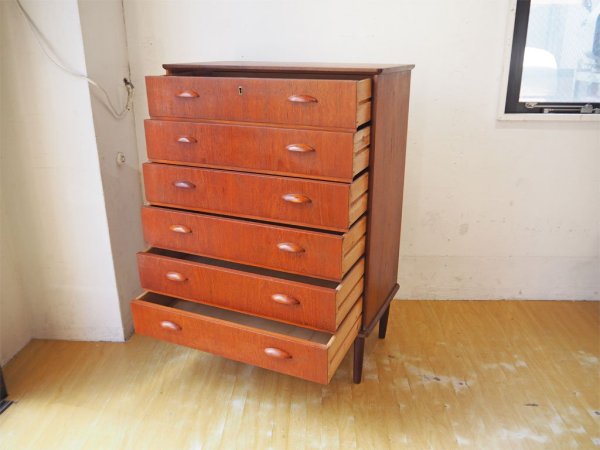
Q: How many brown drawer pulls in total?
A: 12